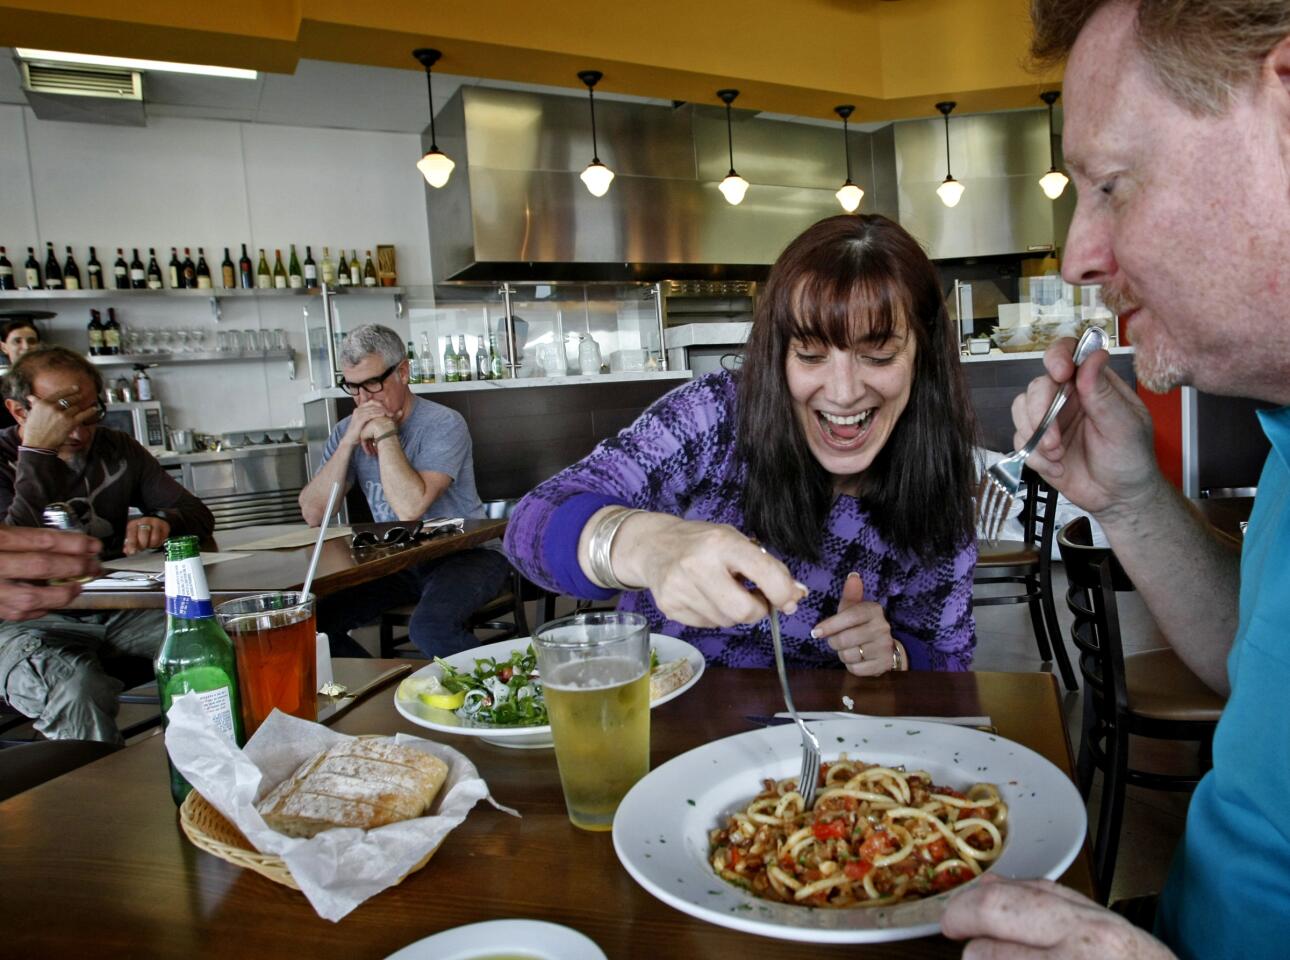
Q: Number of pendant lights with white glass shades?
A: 6